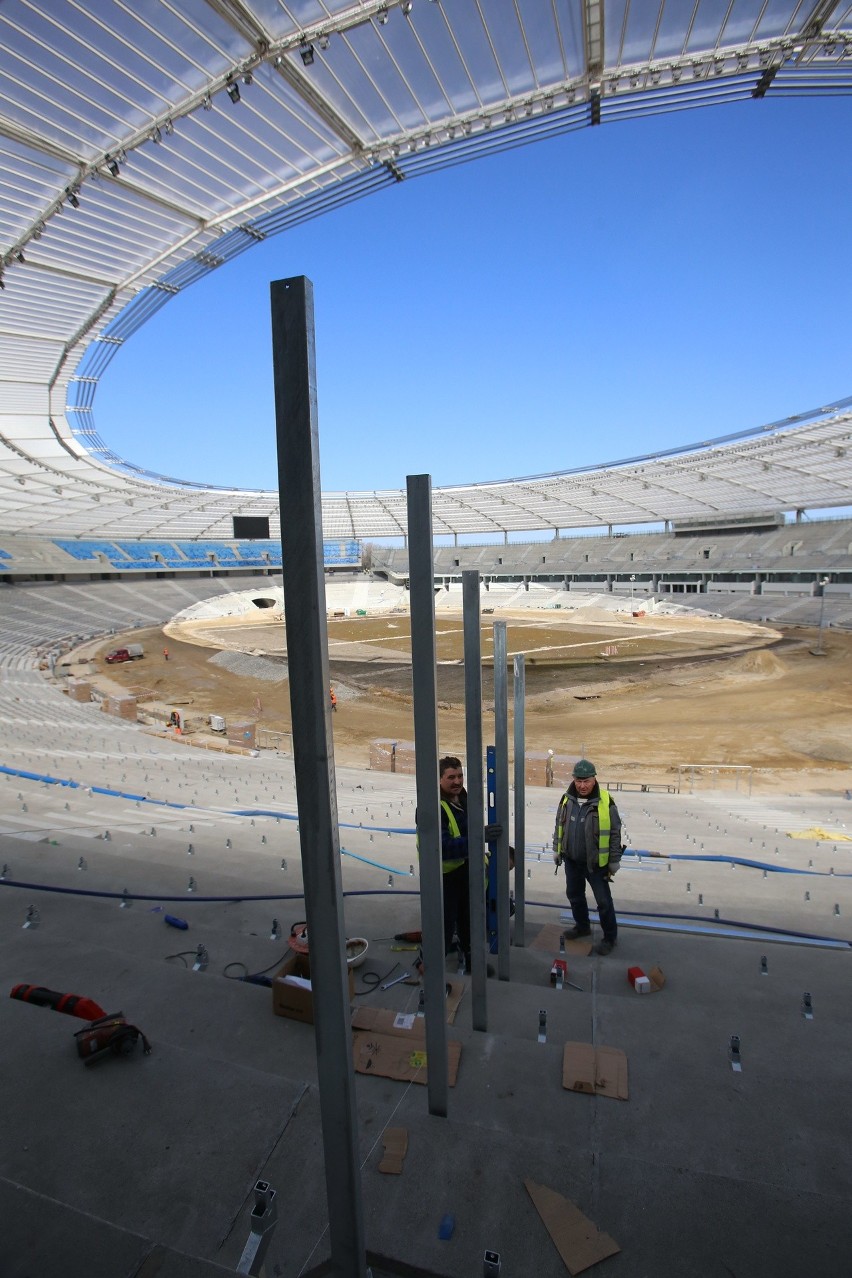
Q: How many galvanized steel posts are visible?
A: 5